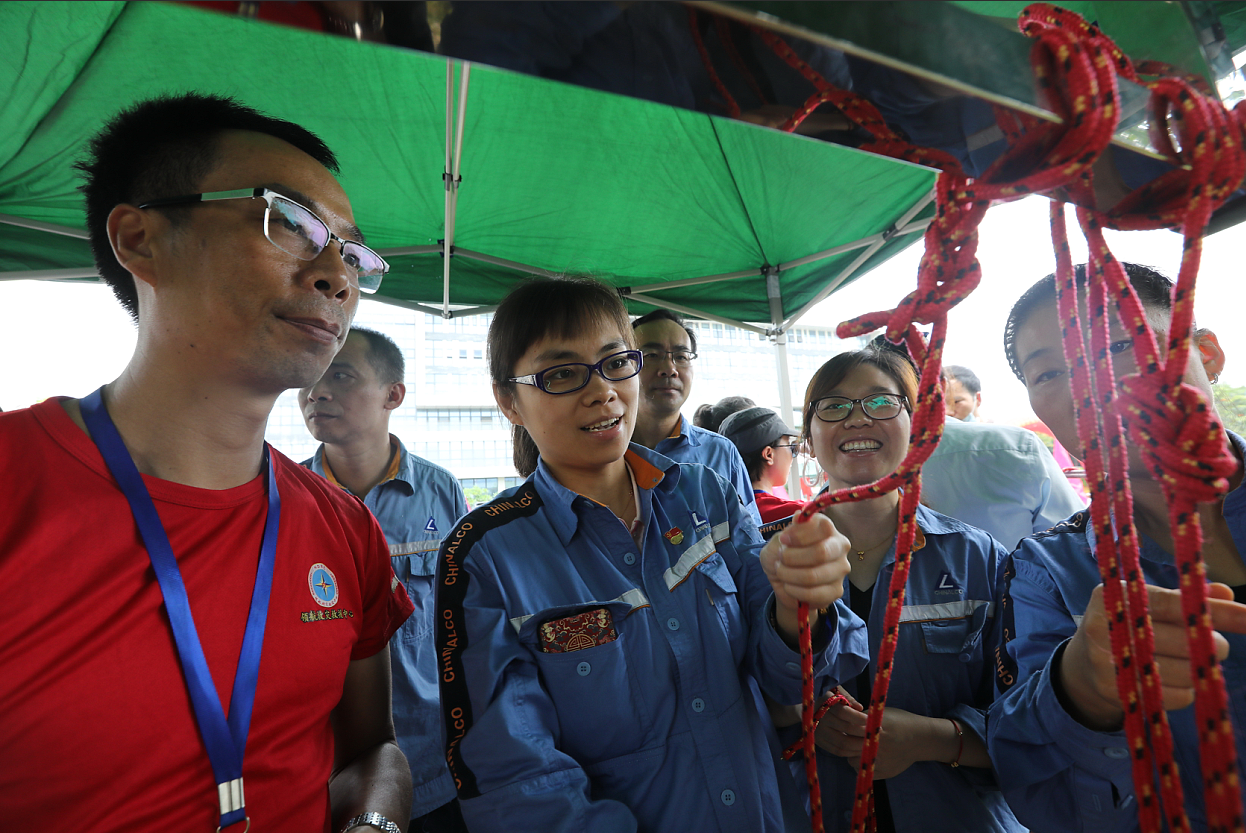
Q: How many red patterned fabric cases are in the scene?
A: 1